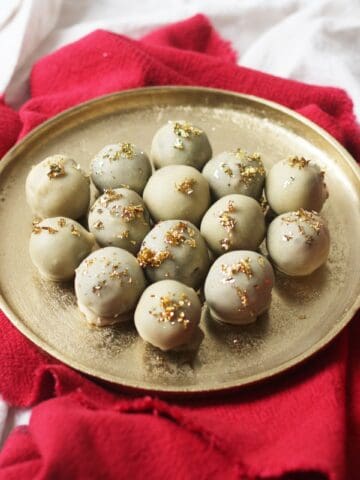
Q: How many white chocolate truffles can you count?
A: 14